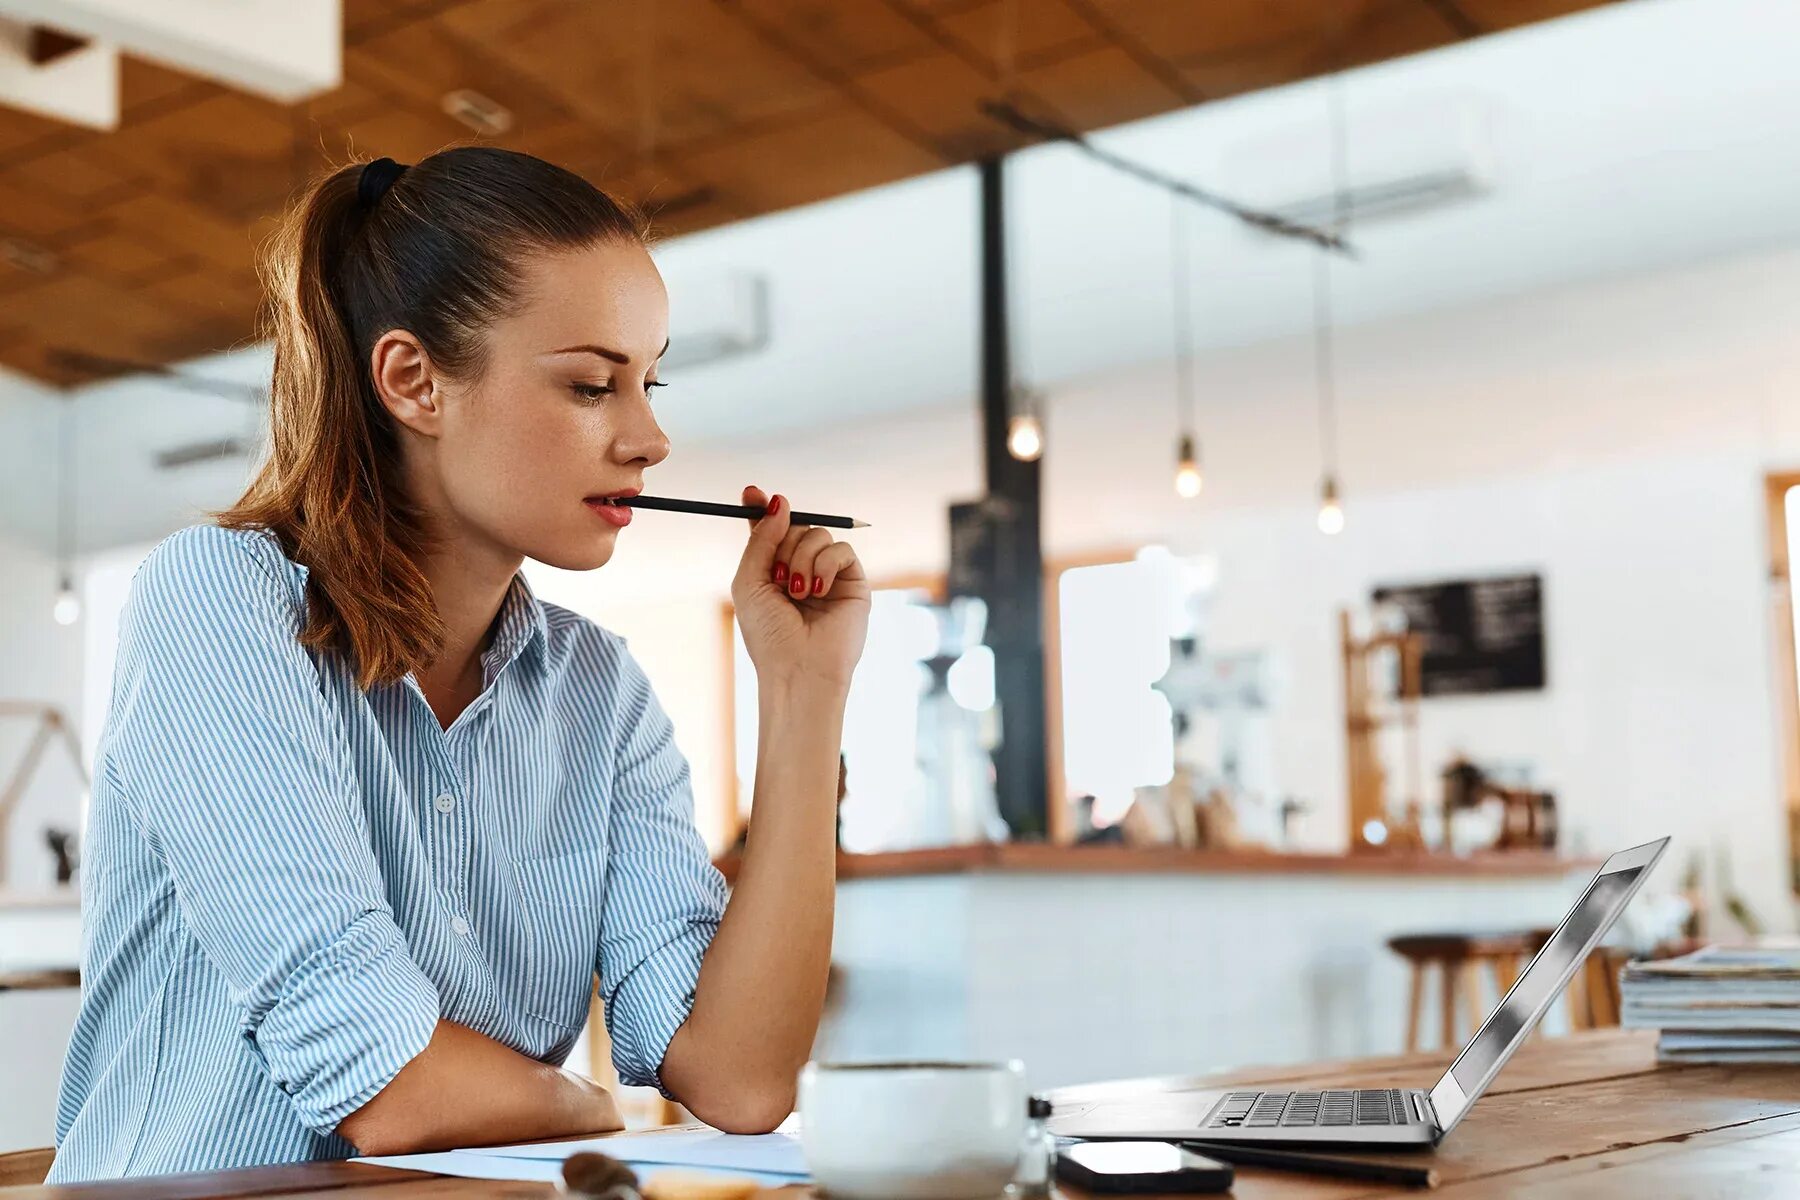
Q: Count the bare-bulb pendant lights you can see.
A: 4